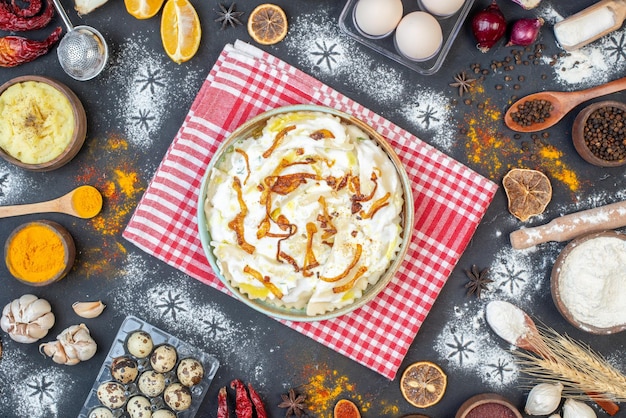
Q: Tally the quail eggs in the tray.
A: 10